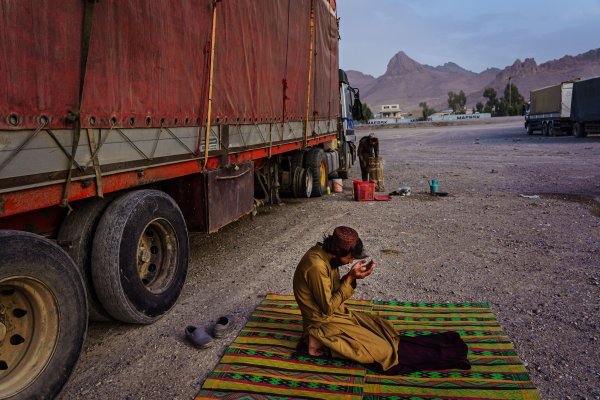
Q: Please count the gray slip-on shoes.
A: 2